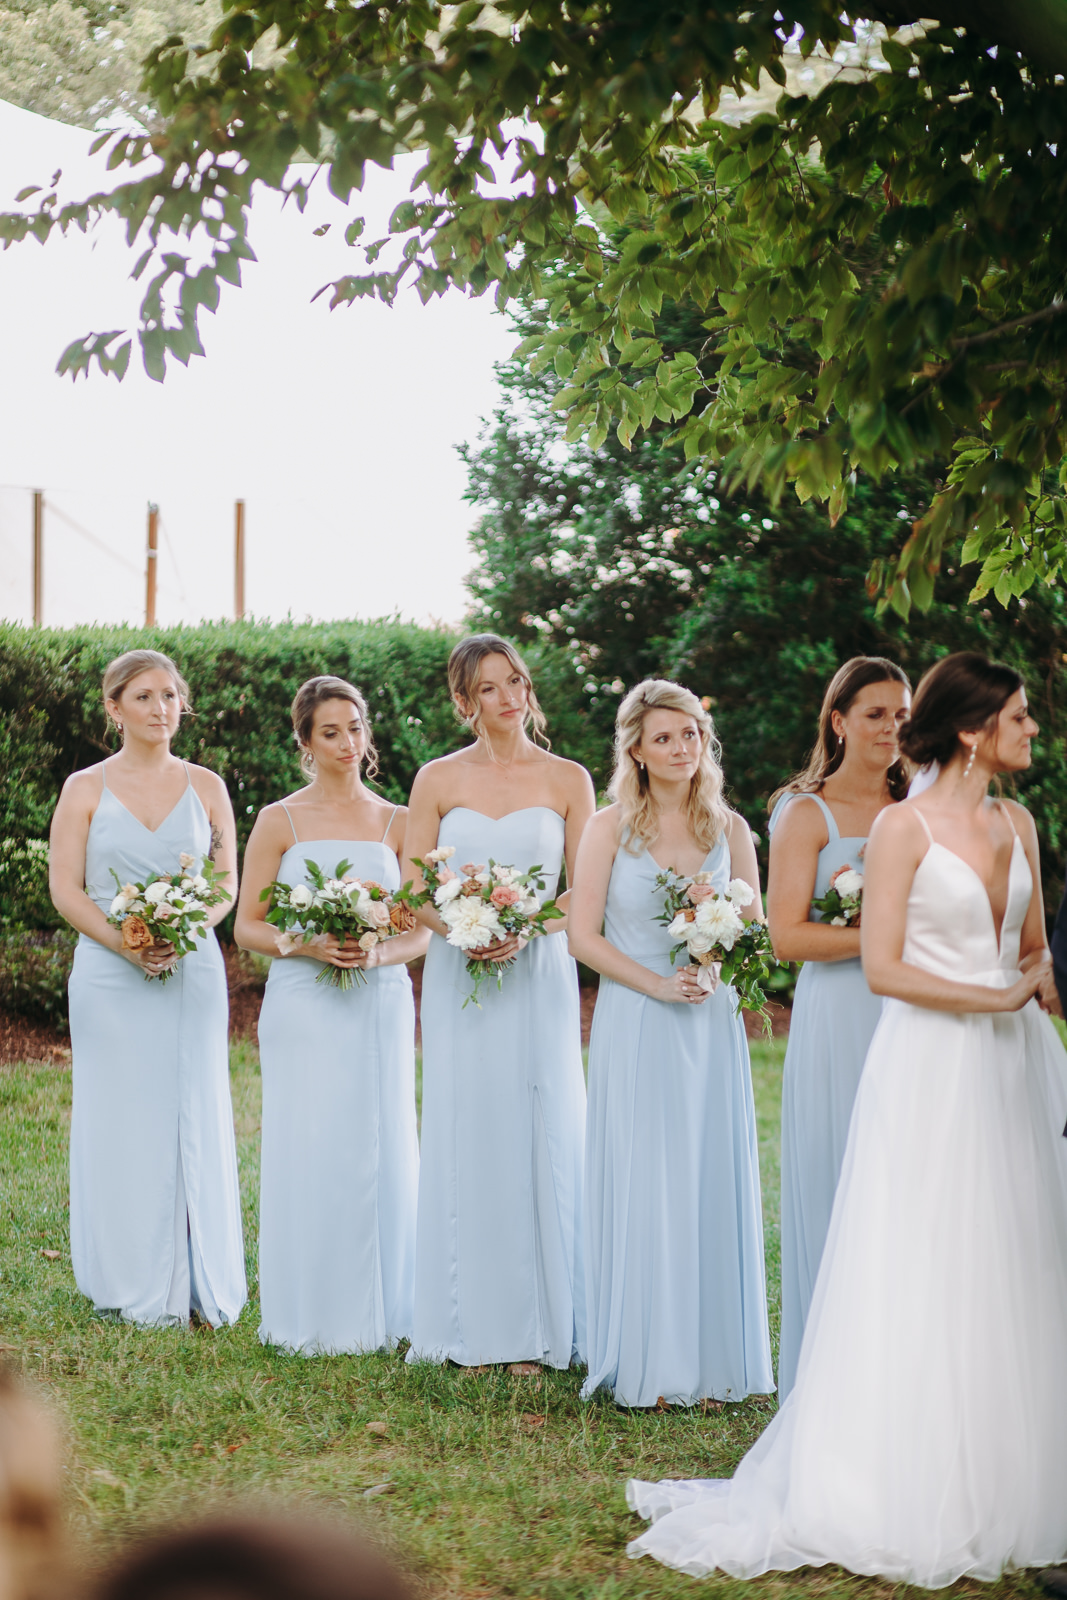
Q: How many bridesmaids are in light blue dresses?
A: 5